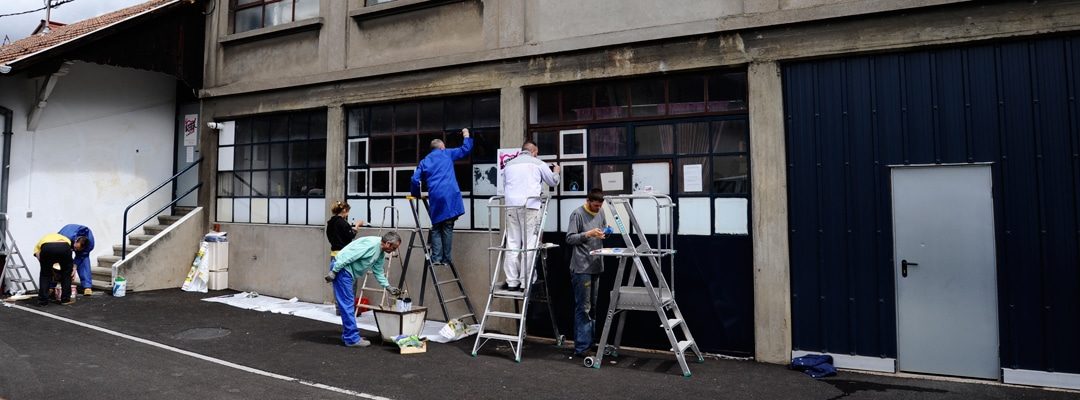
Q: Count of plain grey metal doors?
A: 1